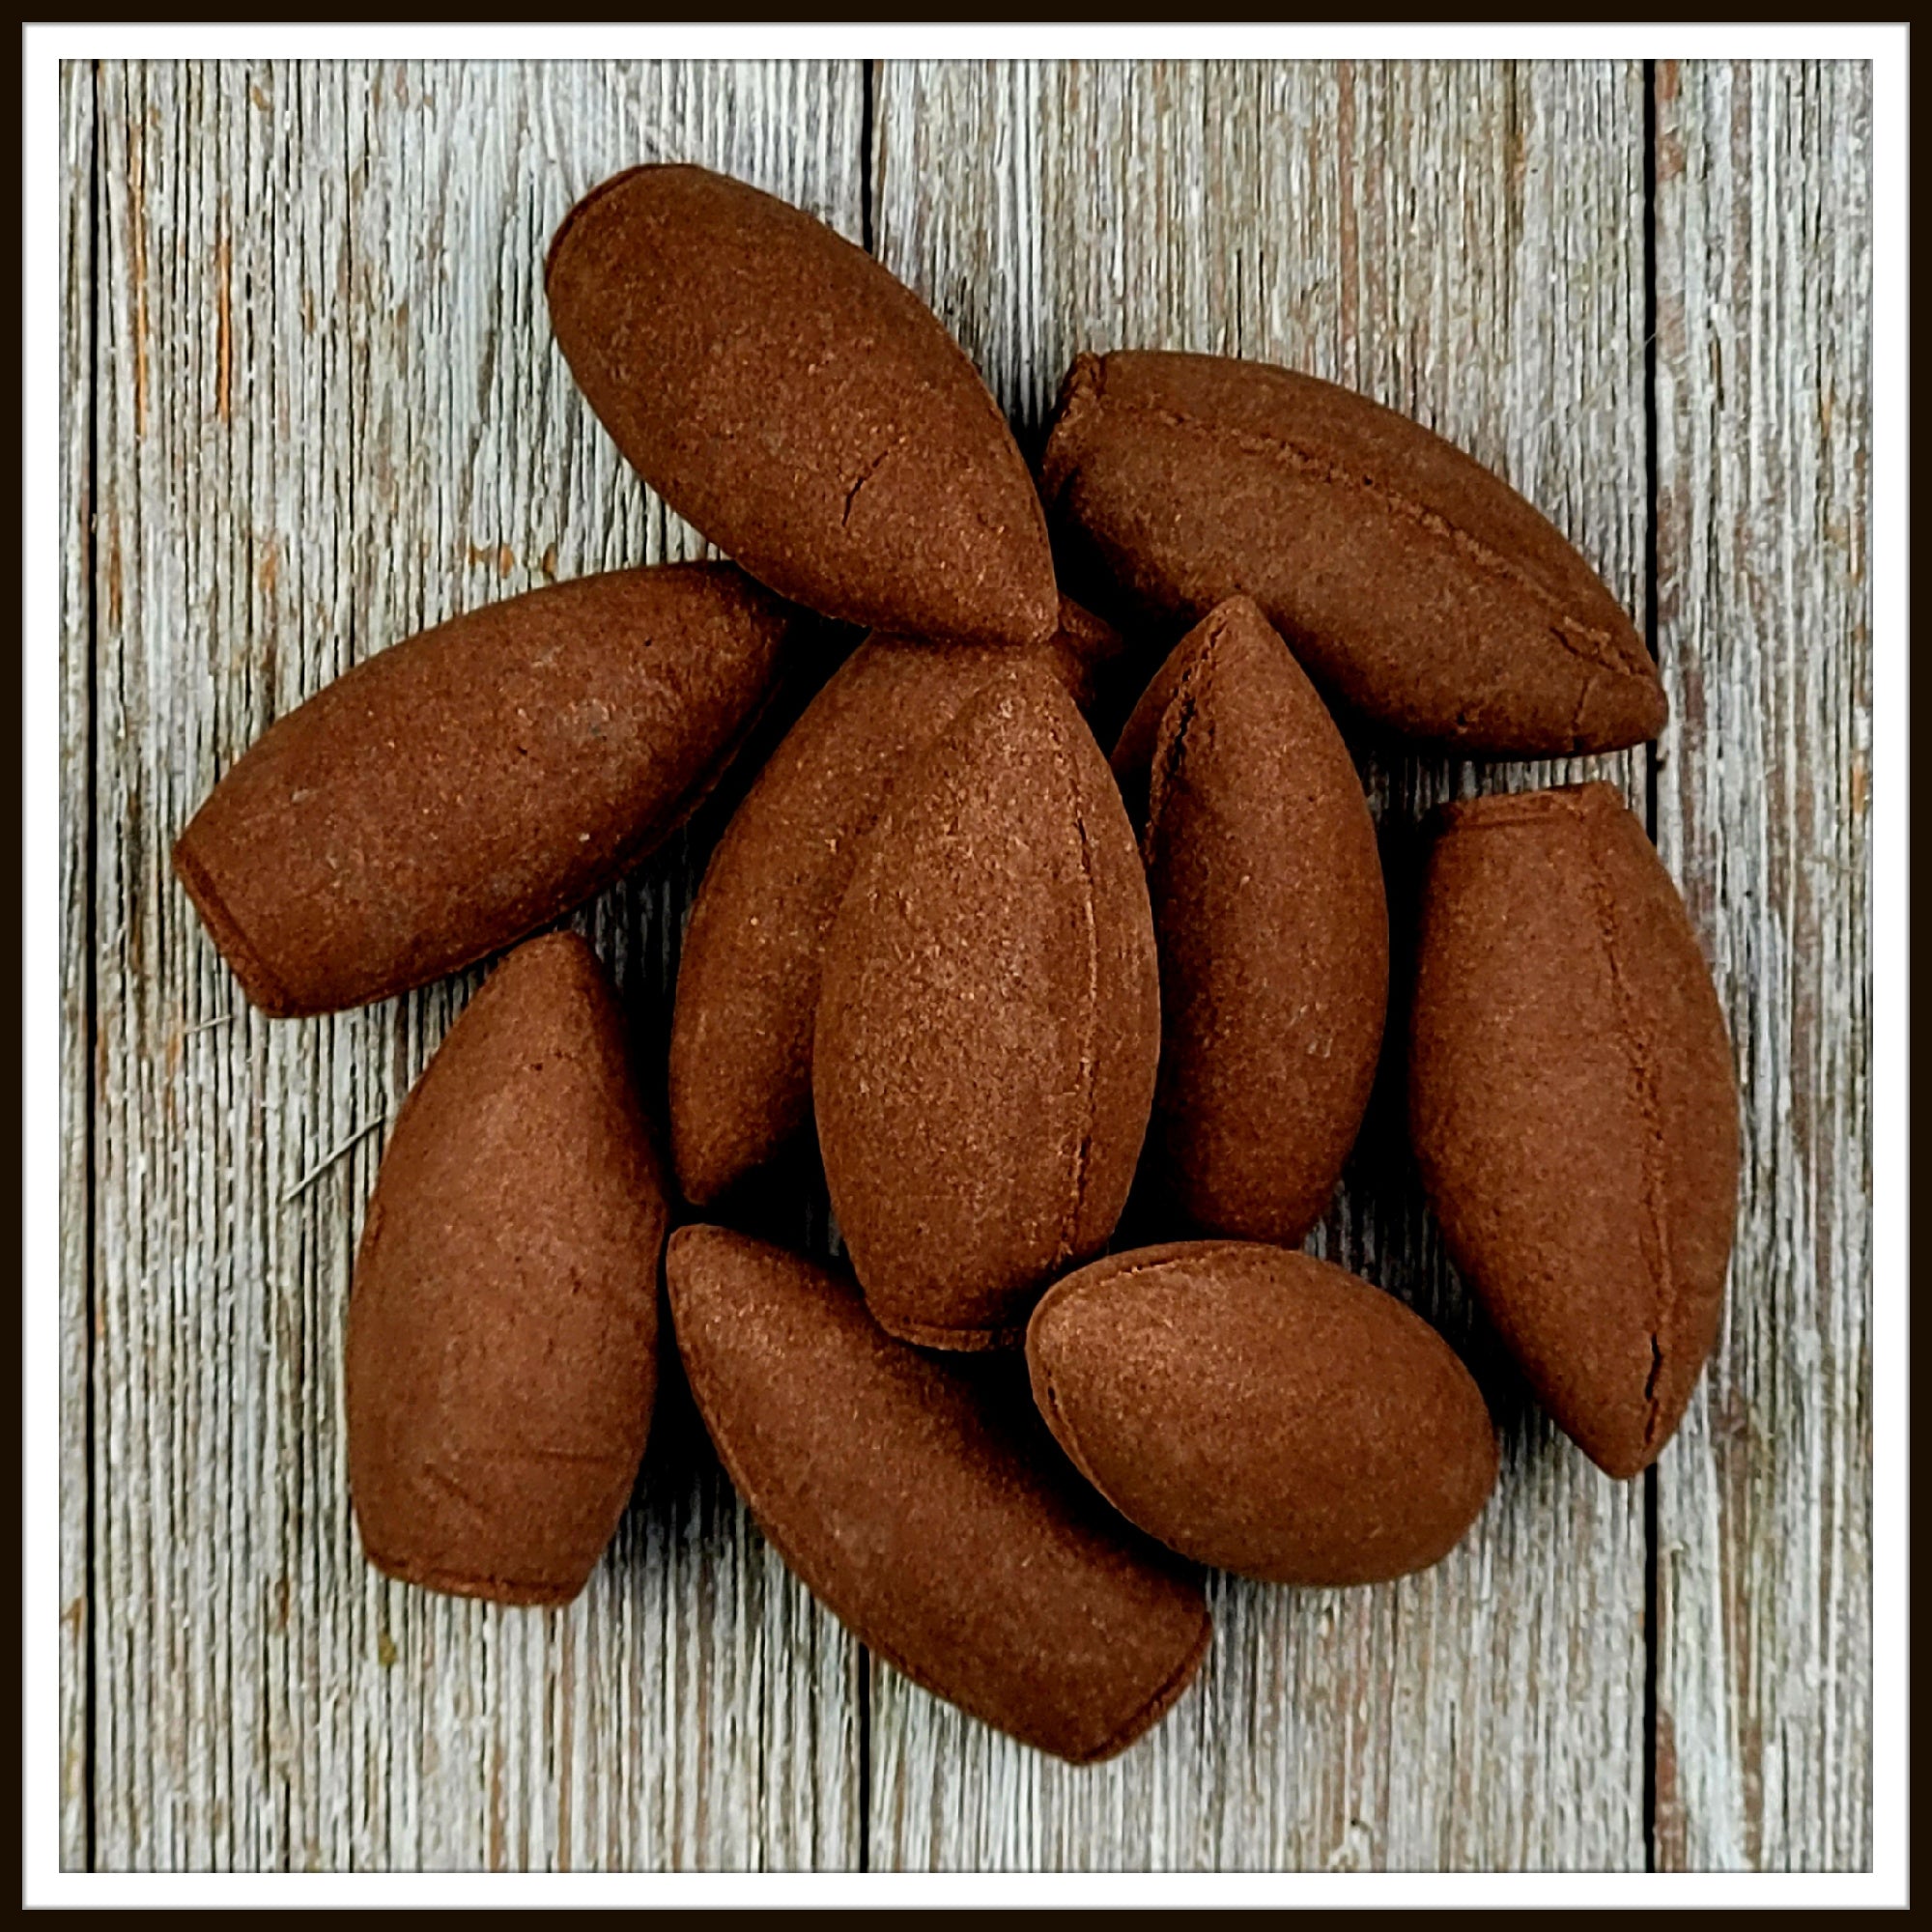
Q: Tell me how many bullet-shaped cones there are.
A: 10